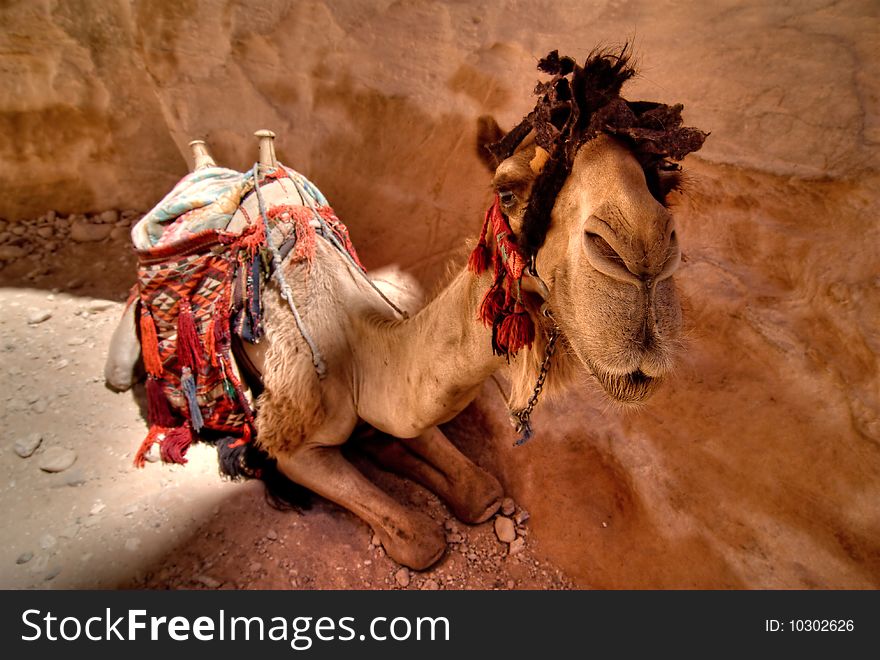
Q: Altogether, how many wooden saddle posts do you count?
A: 2